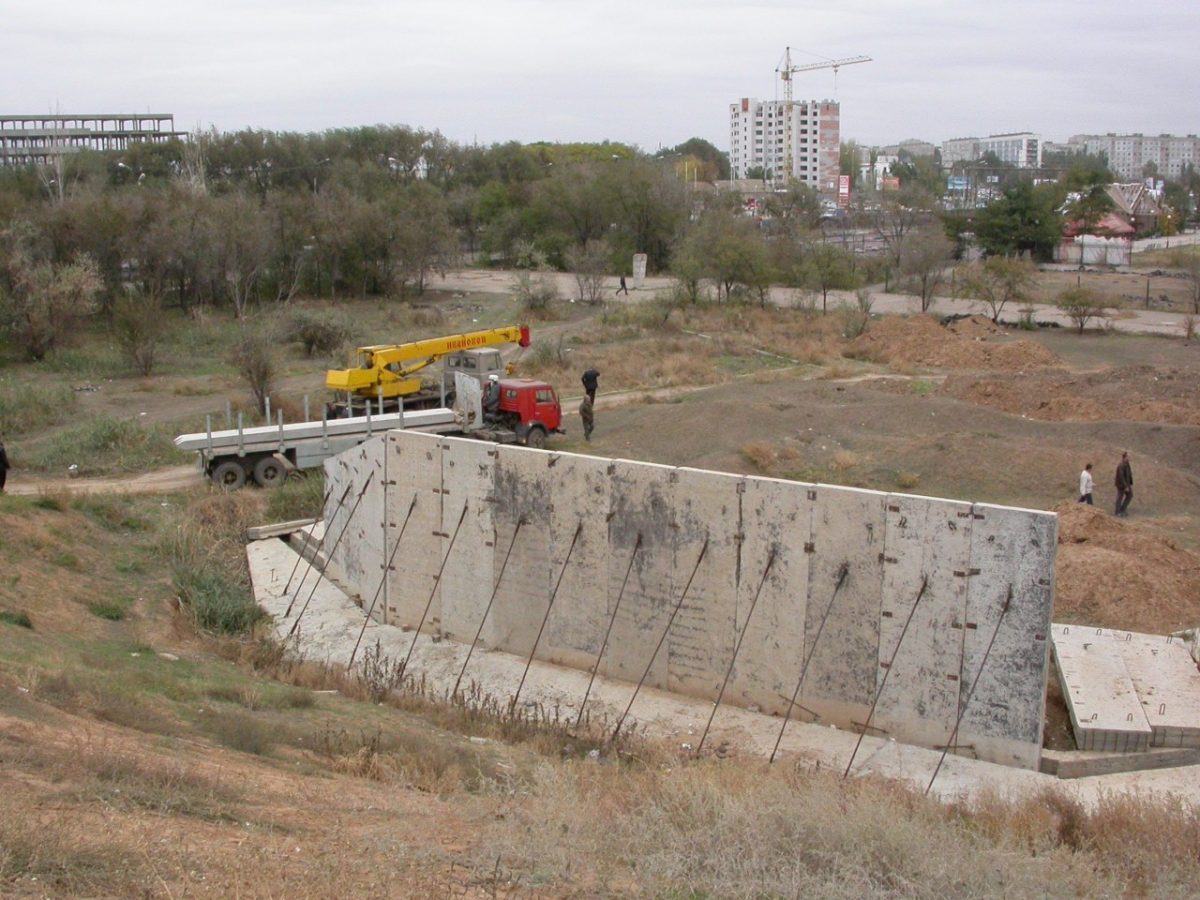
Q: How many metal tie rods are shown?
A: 13